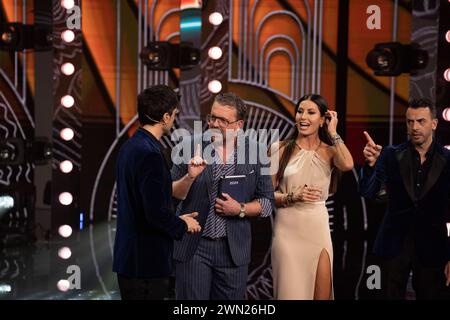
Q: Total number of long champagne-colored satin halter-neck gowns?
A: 1